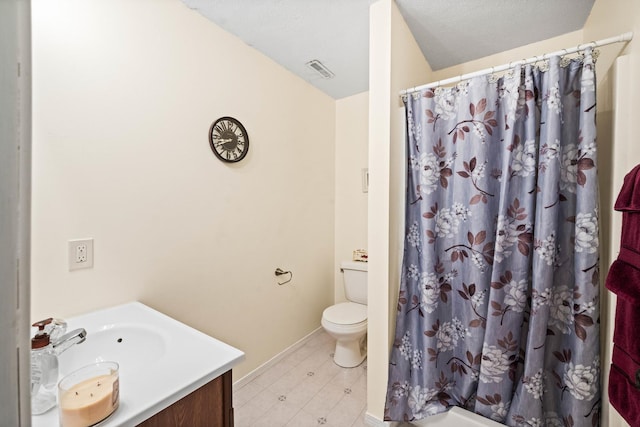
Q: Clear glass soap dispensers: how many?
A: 1